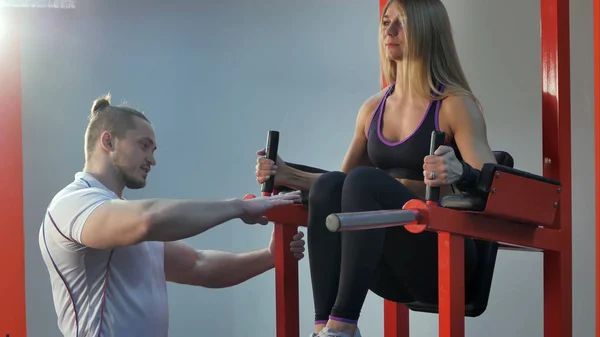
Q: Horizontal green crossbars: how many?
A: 0